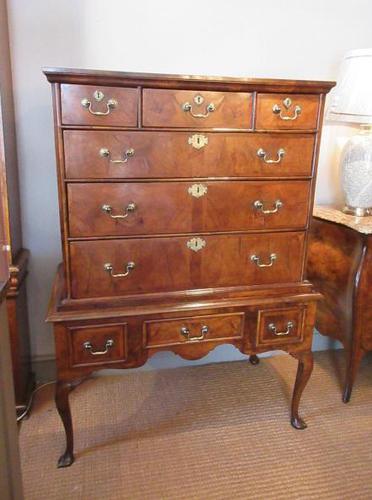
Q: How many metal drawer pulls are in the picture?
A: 12